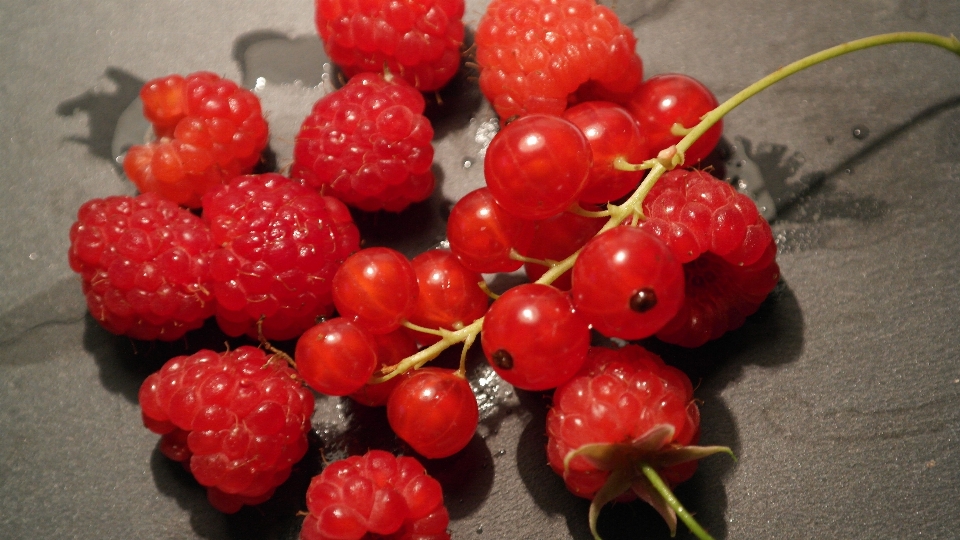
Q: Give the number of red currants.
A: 12